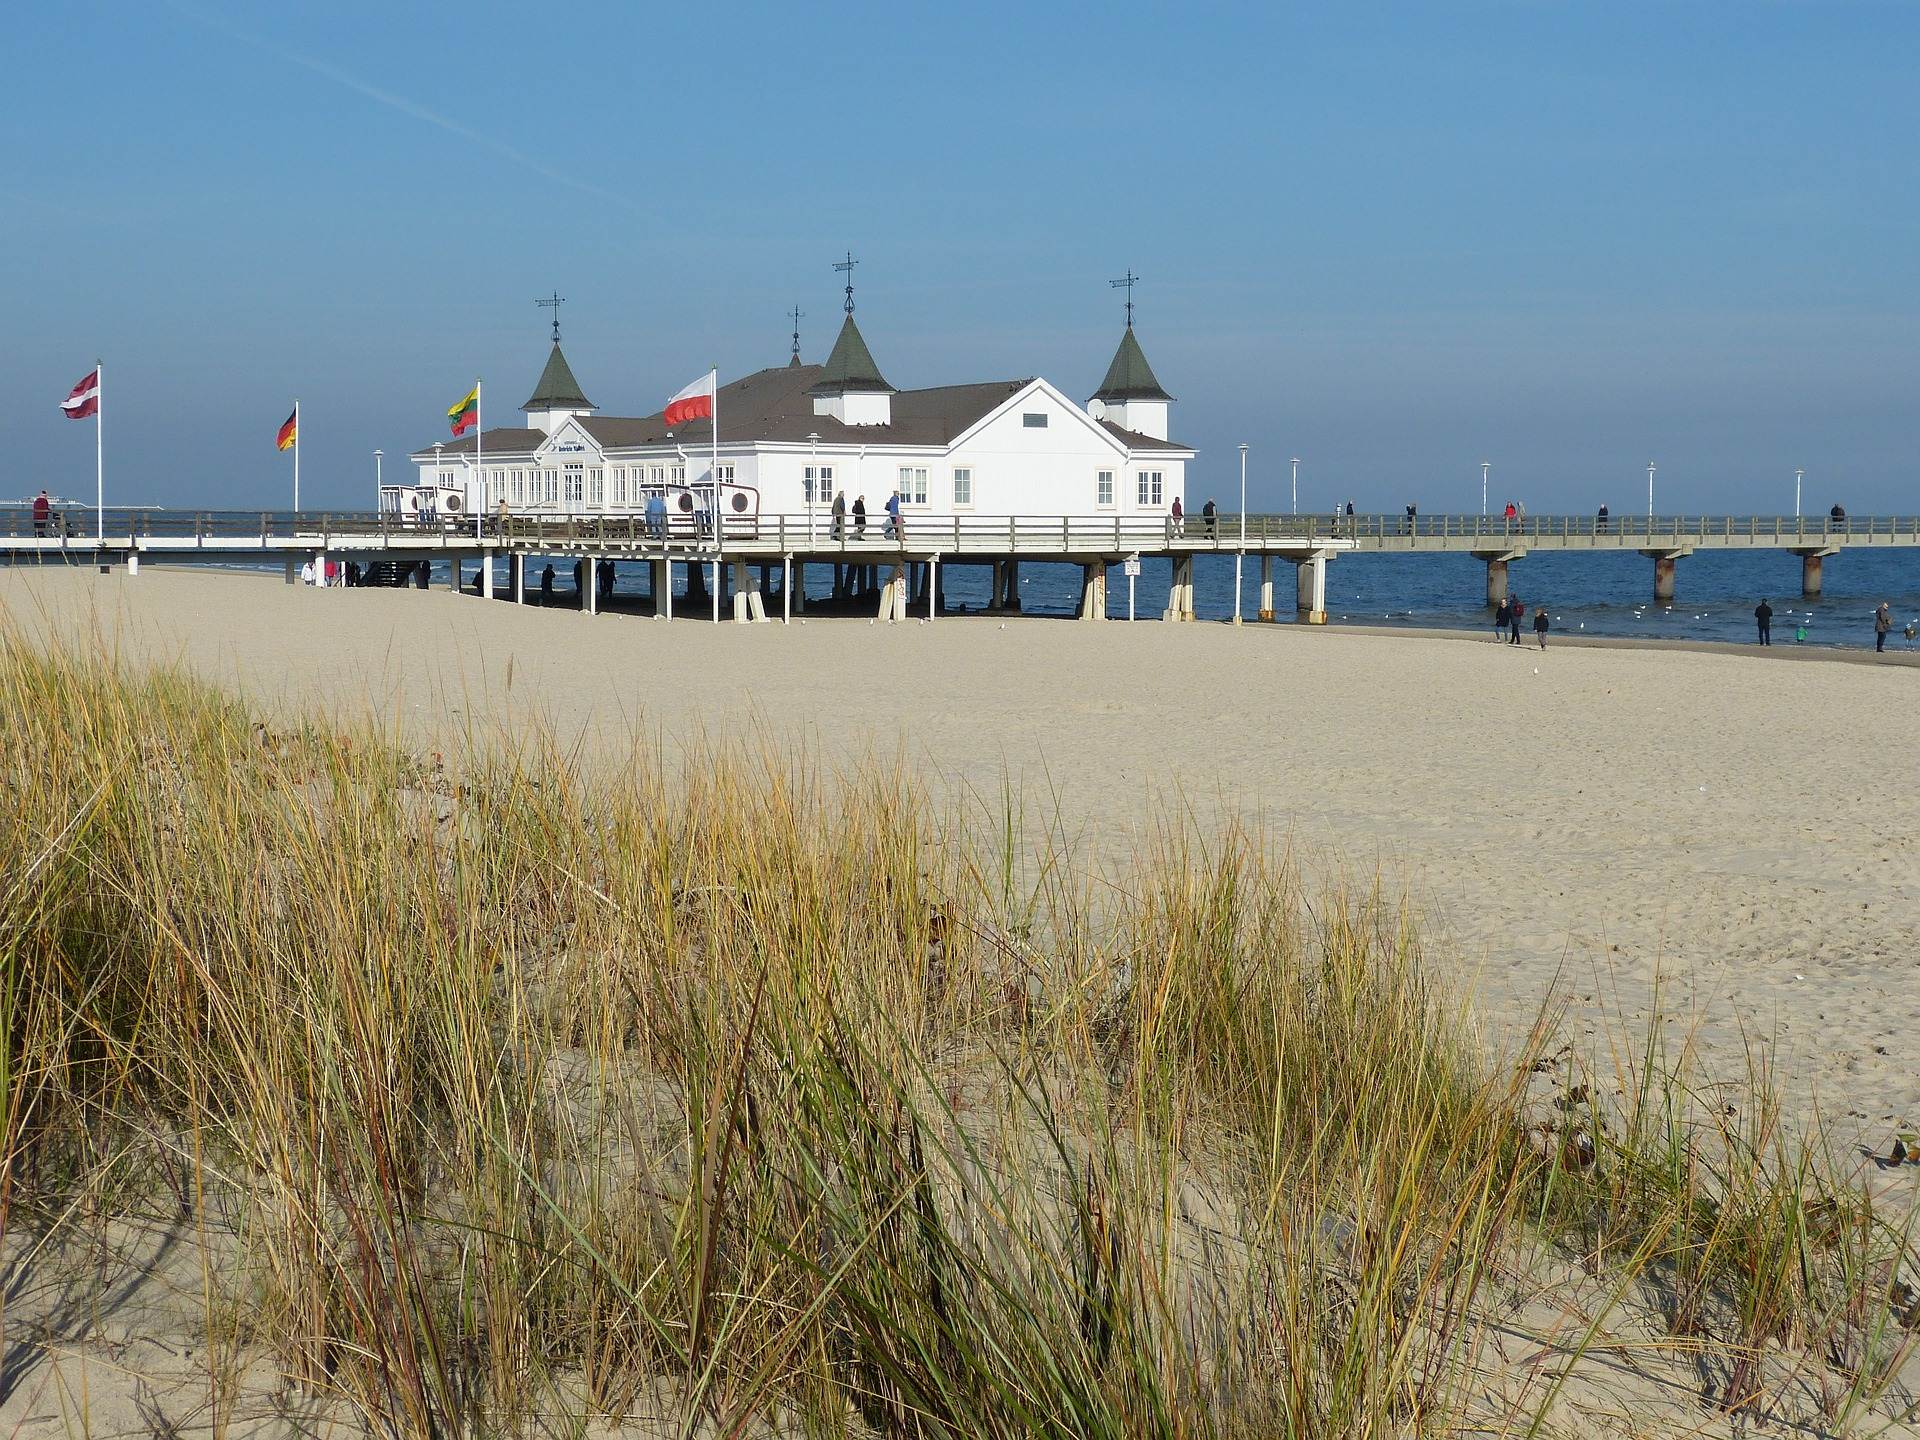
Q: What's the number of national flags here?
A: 4